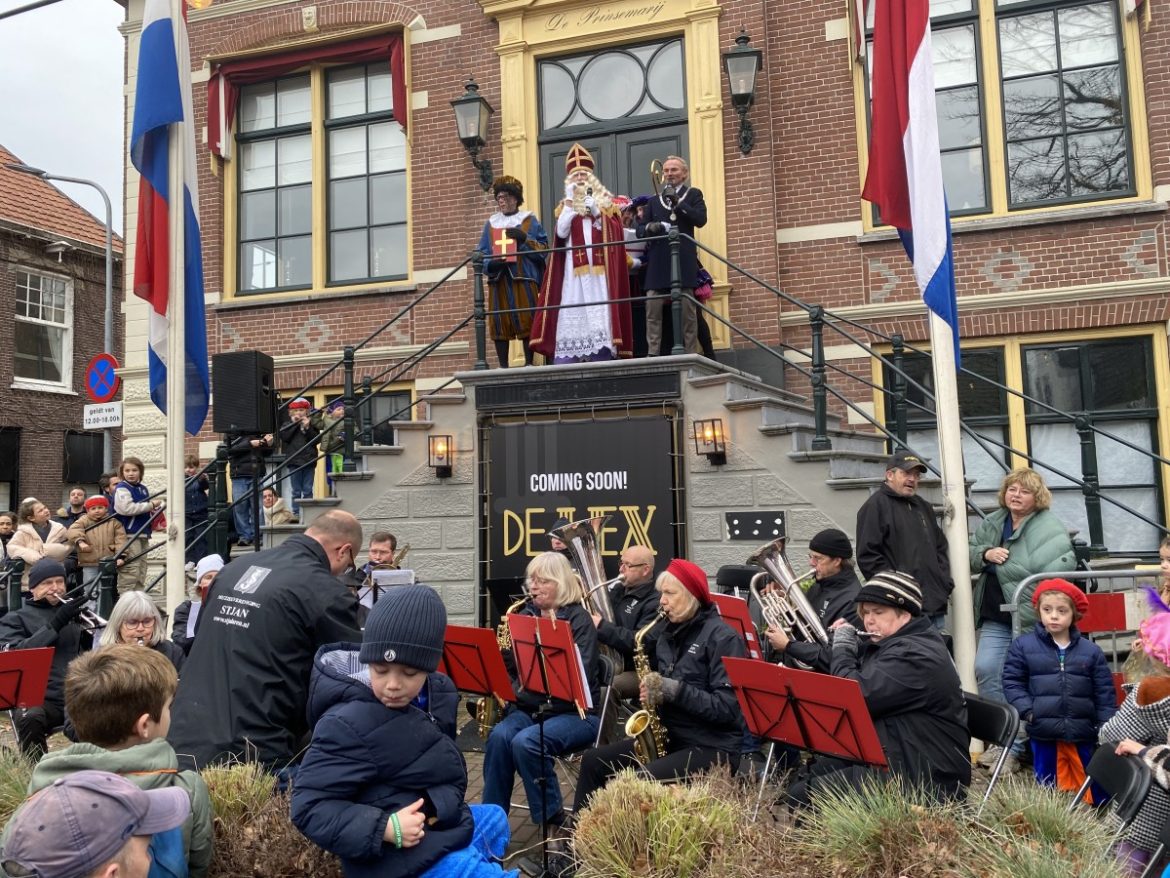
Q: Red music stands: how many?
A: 5